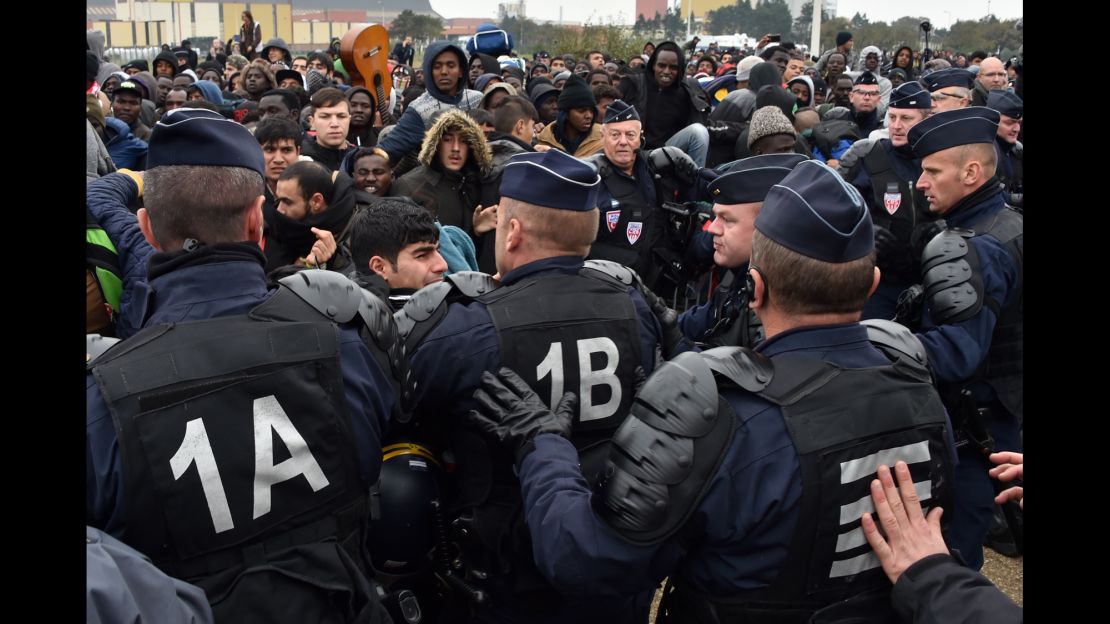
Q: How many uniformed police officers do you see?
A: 10